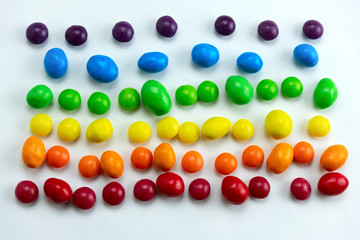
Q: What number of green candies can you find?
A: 11